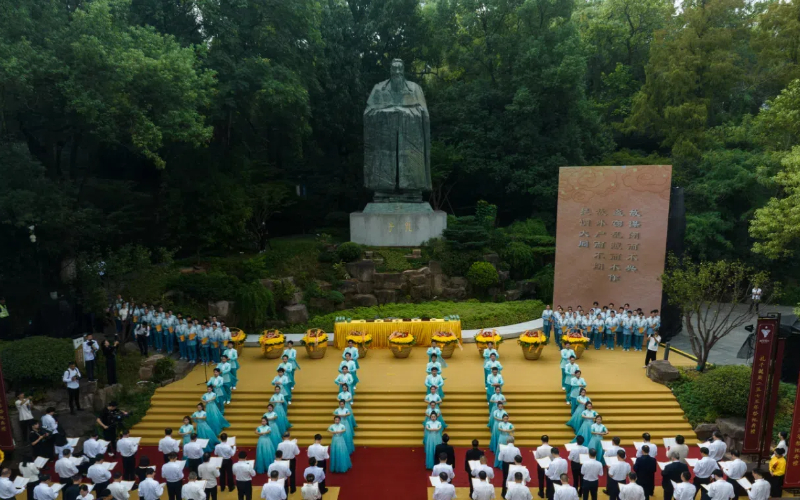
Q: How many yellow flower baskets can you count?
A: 9